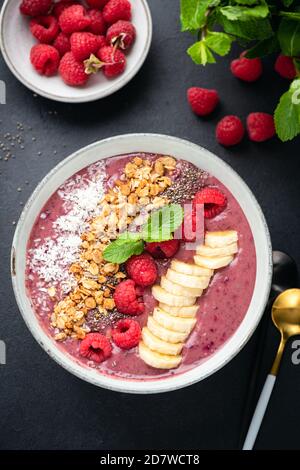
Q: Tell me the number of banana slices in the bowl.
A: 12